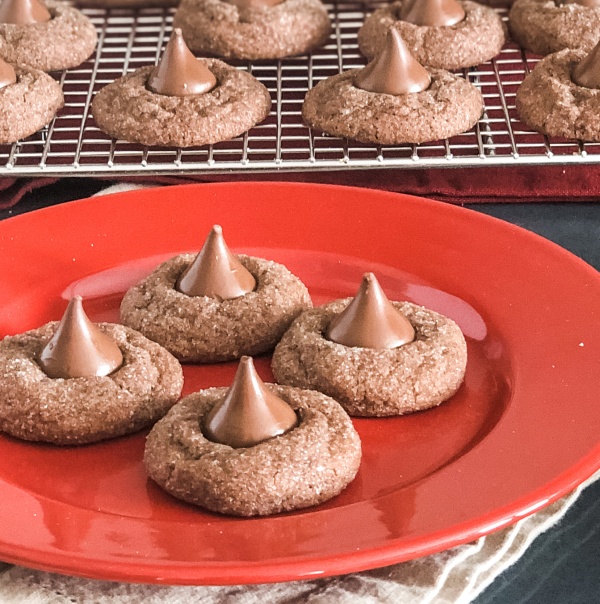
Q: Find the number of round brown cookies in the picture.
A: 12